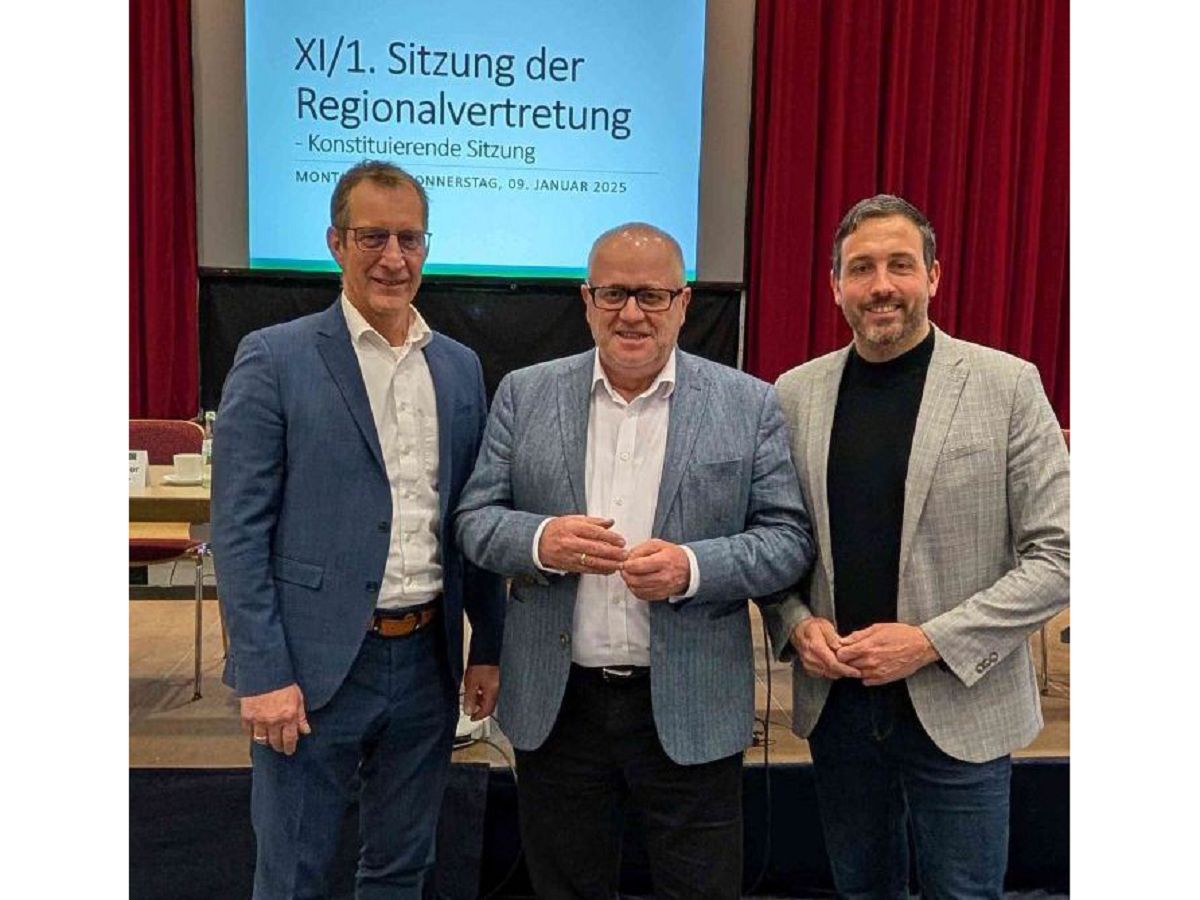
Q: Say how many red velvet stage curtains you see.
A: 2